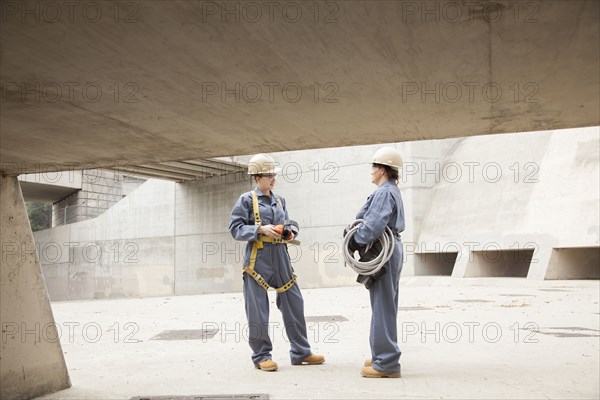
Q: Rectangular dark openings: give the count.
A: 3